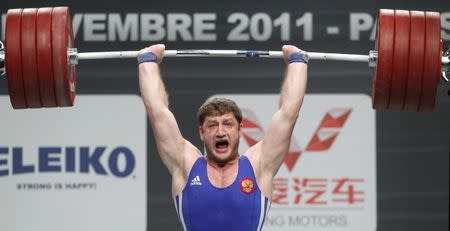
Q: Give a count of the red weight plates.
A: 8